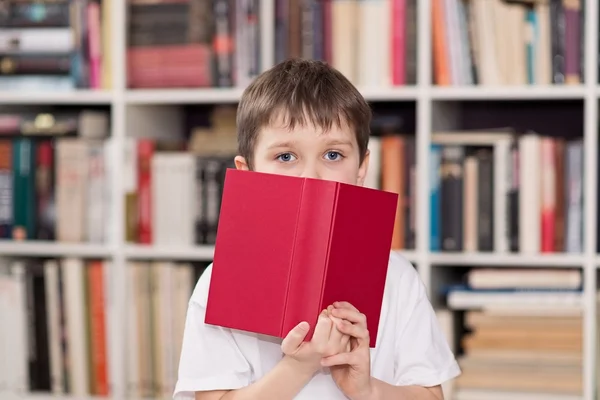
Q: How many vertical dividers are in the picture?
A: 4